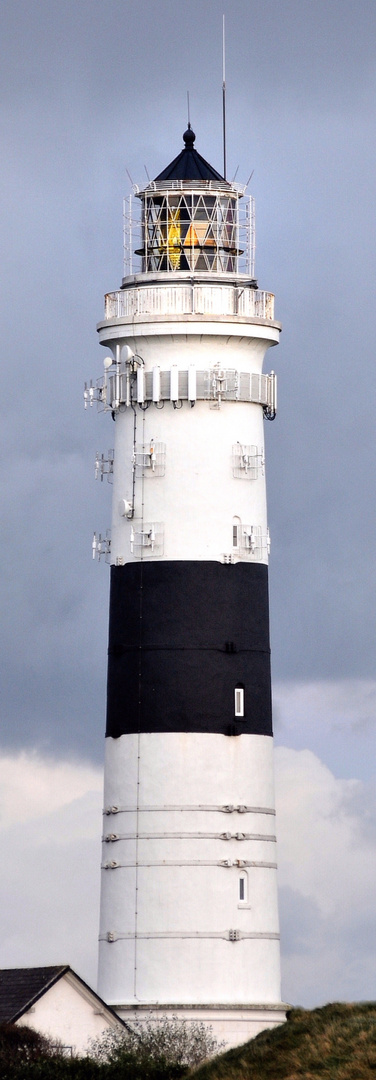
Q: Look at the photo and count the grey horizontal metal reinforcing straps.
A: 4